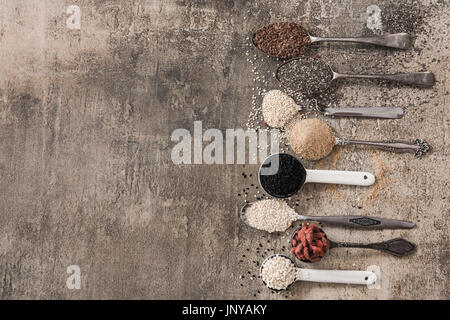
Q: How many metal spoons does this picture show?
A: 6